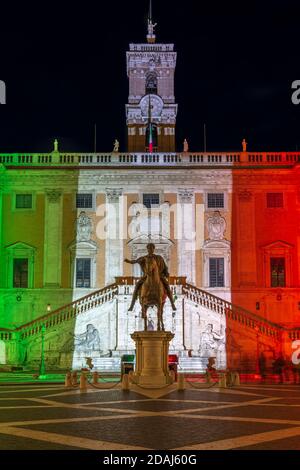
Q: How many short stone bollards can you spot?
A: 12